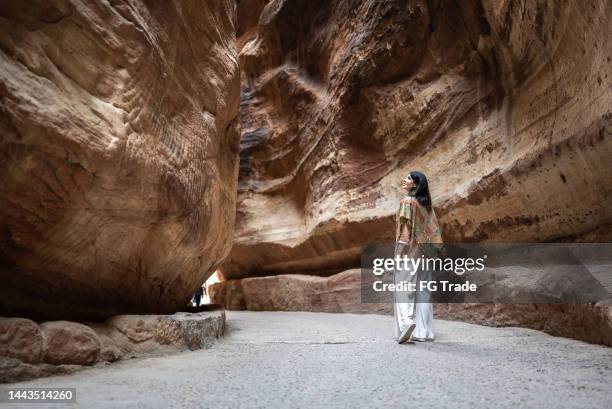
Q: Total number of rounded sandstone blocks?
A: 2